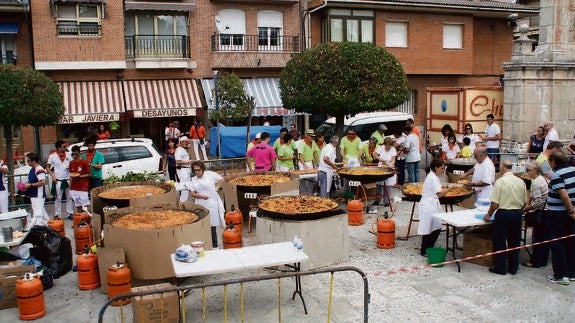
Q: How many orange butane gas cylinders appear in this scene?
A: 10